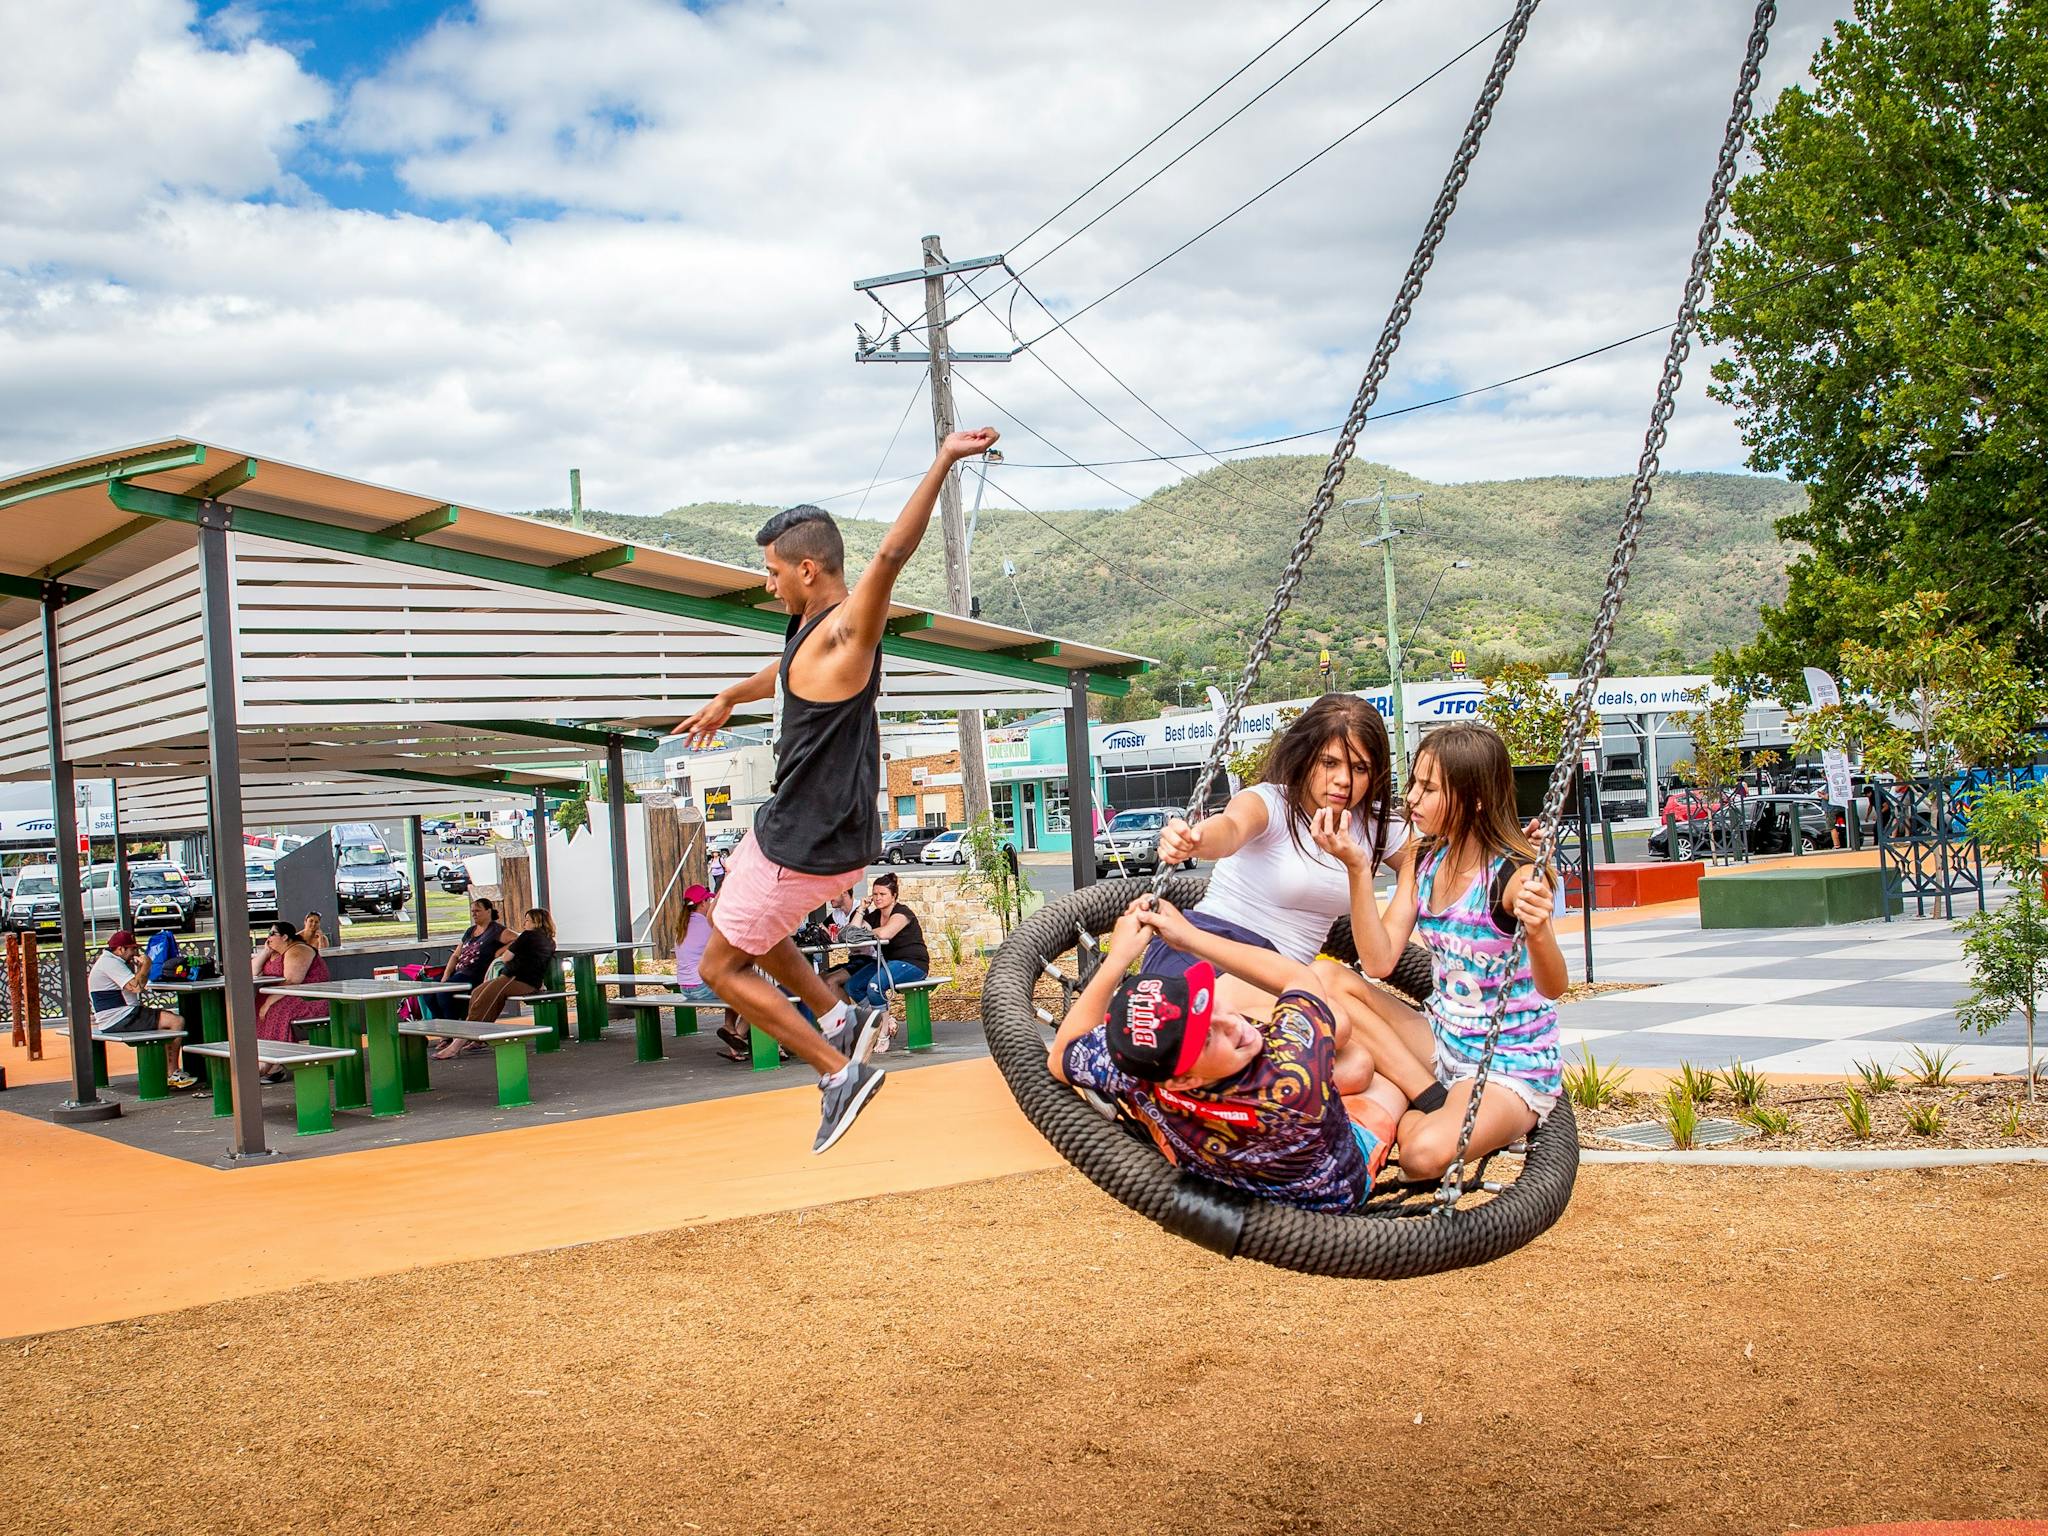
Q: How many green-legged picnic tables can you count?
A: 4